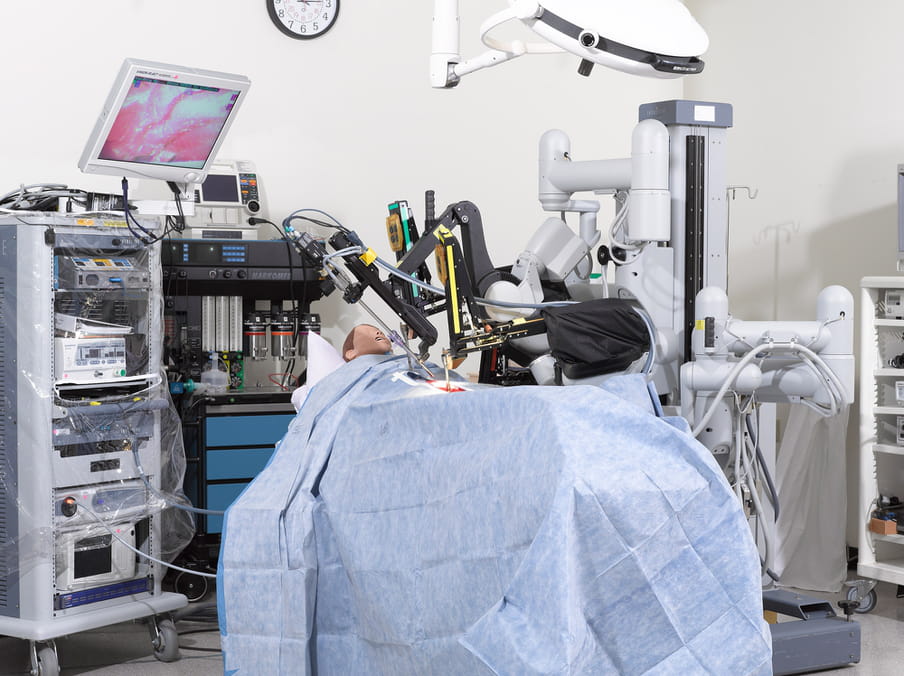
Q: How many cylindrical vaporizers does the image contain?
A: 3